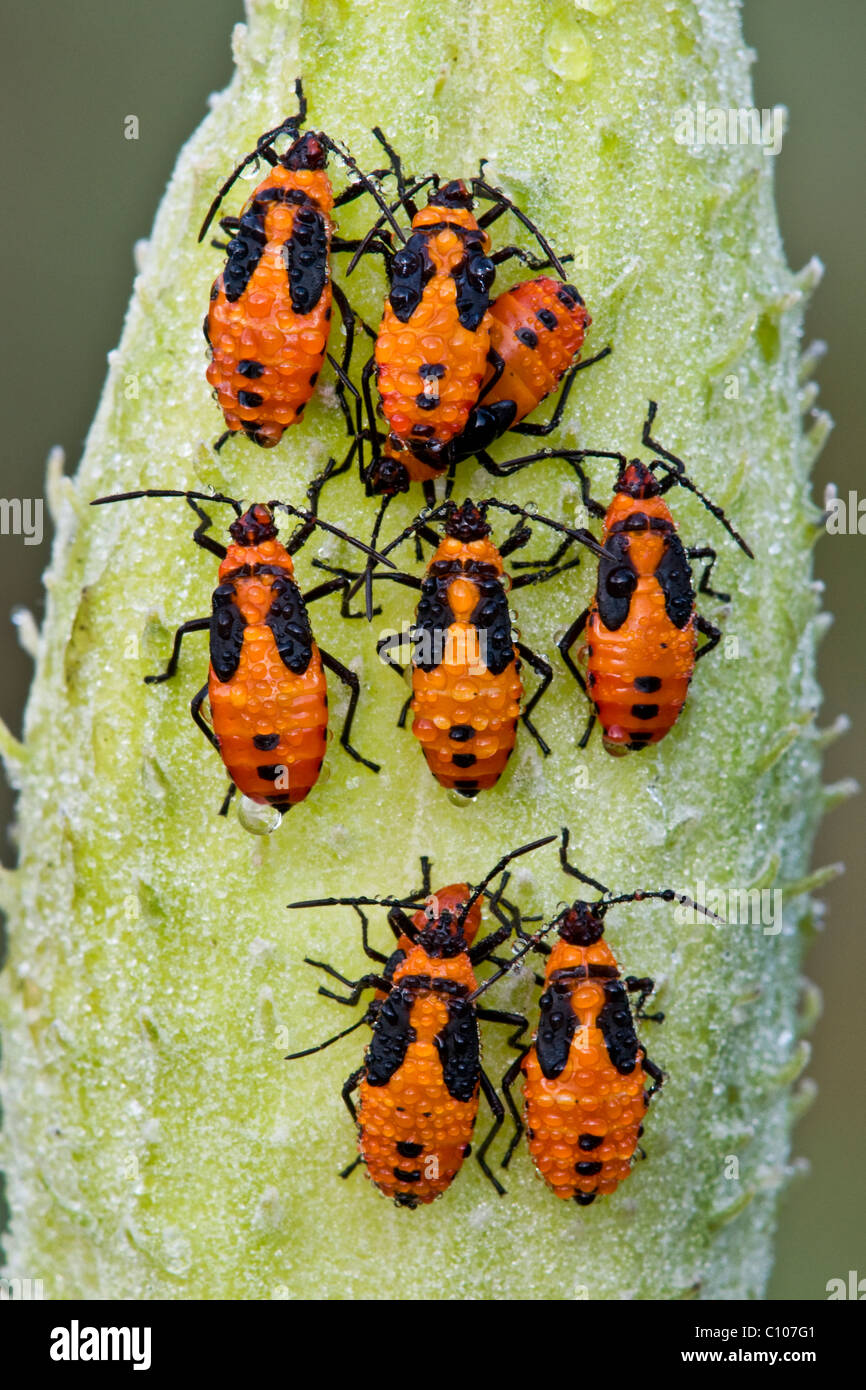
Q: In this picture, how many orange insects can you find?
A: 9